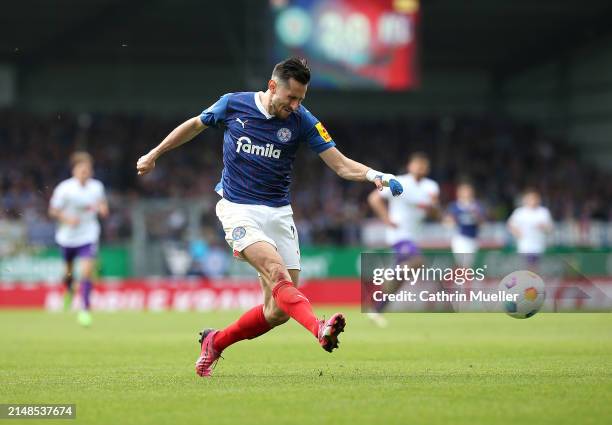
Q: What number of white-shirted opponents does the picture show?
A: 3